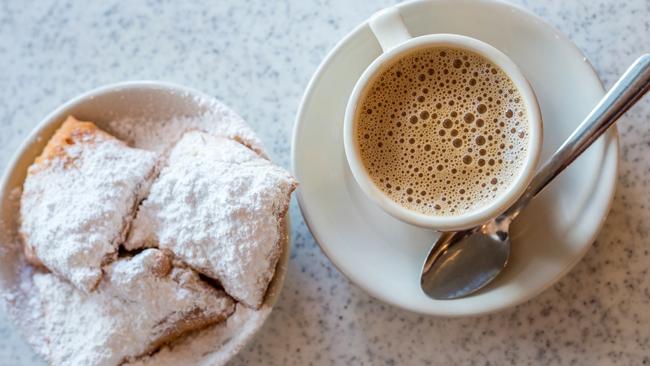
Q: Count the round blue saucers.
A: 0